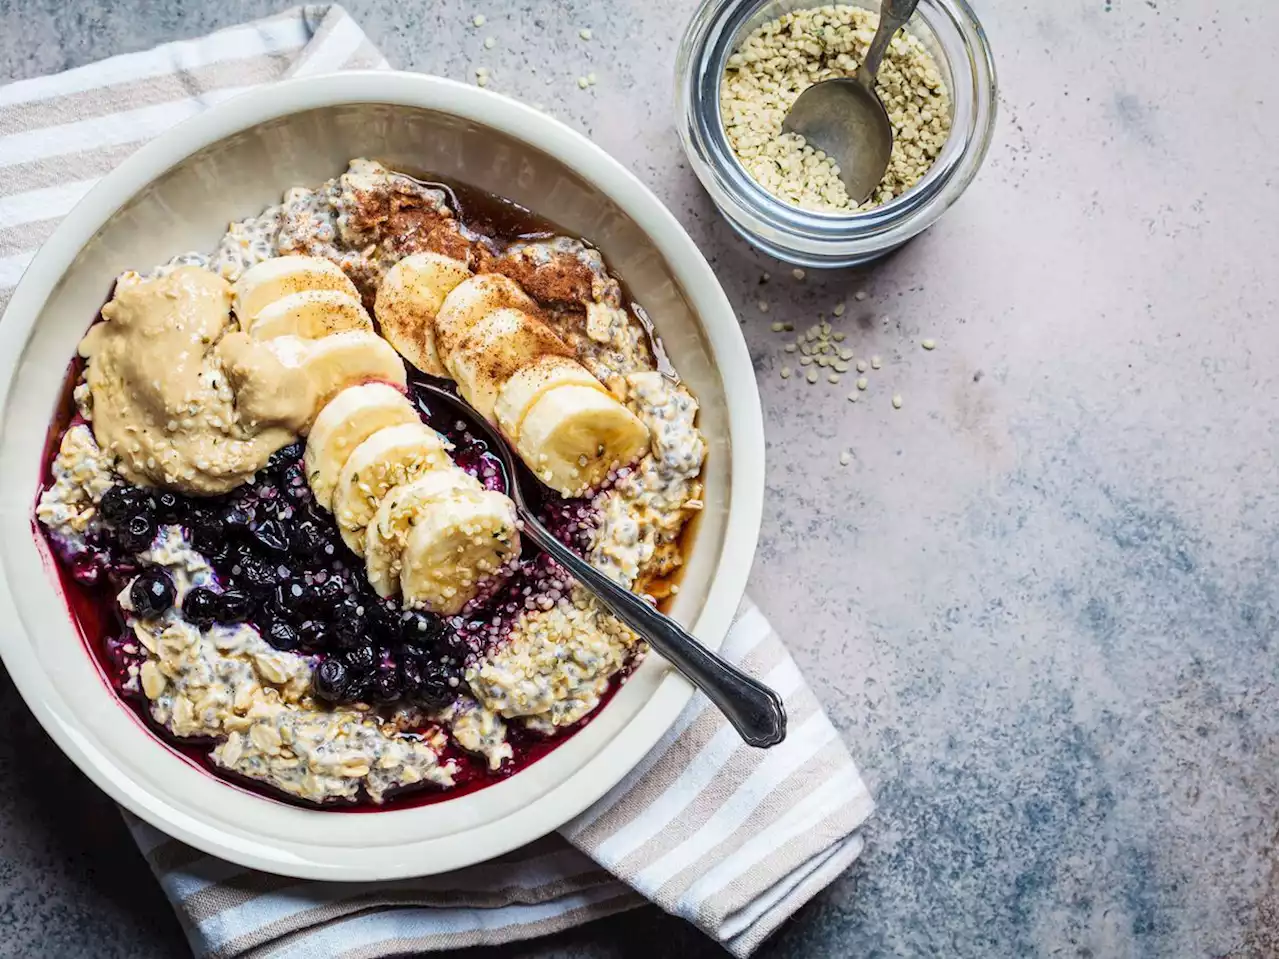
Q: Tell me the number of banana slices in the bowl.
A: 12